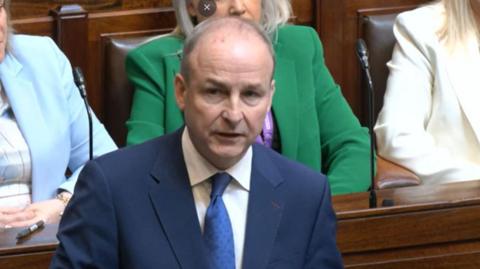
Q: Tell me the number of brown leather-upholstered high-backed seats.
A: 2